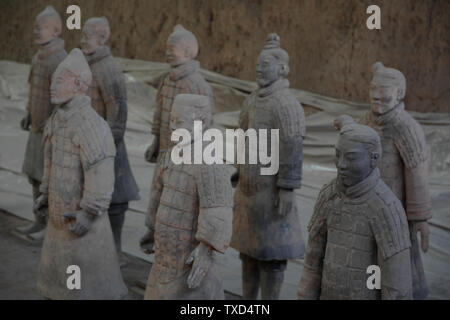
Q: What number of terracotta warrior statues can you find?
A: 8